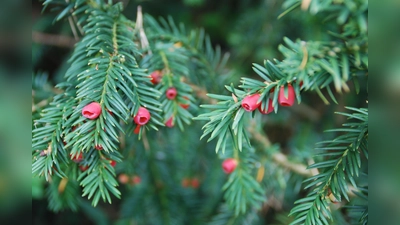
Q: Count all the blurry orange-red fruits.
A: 4